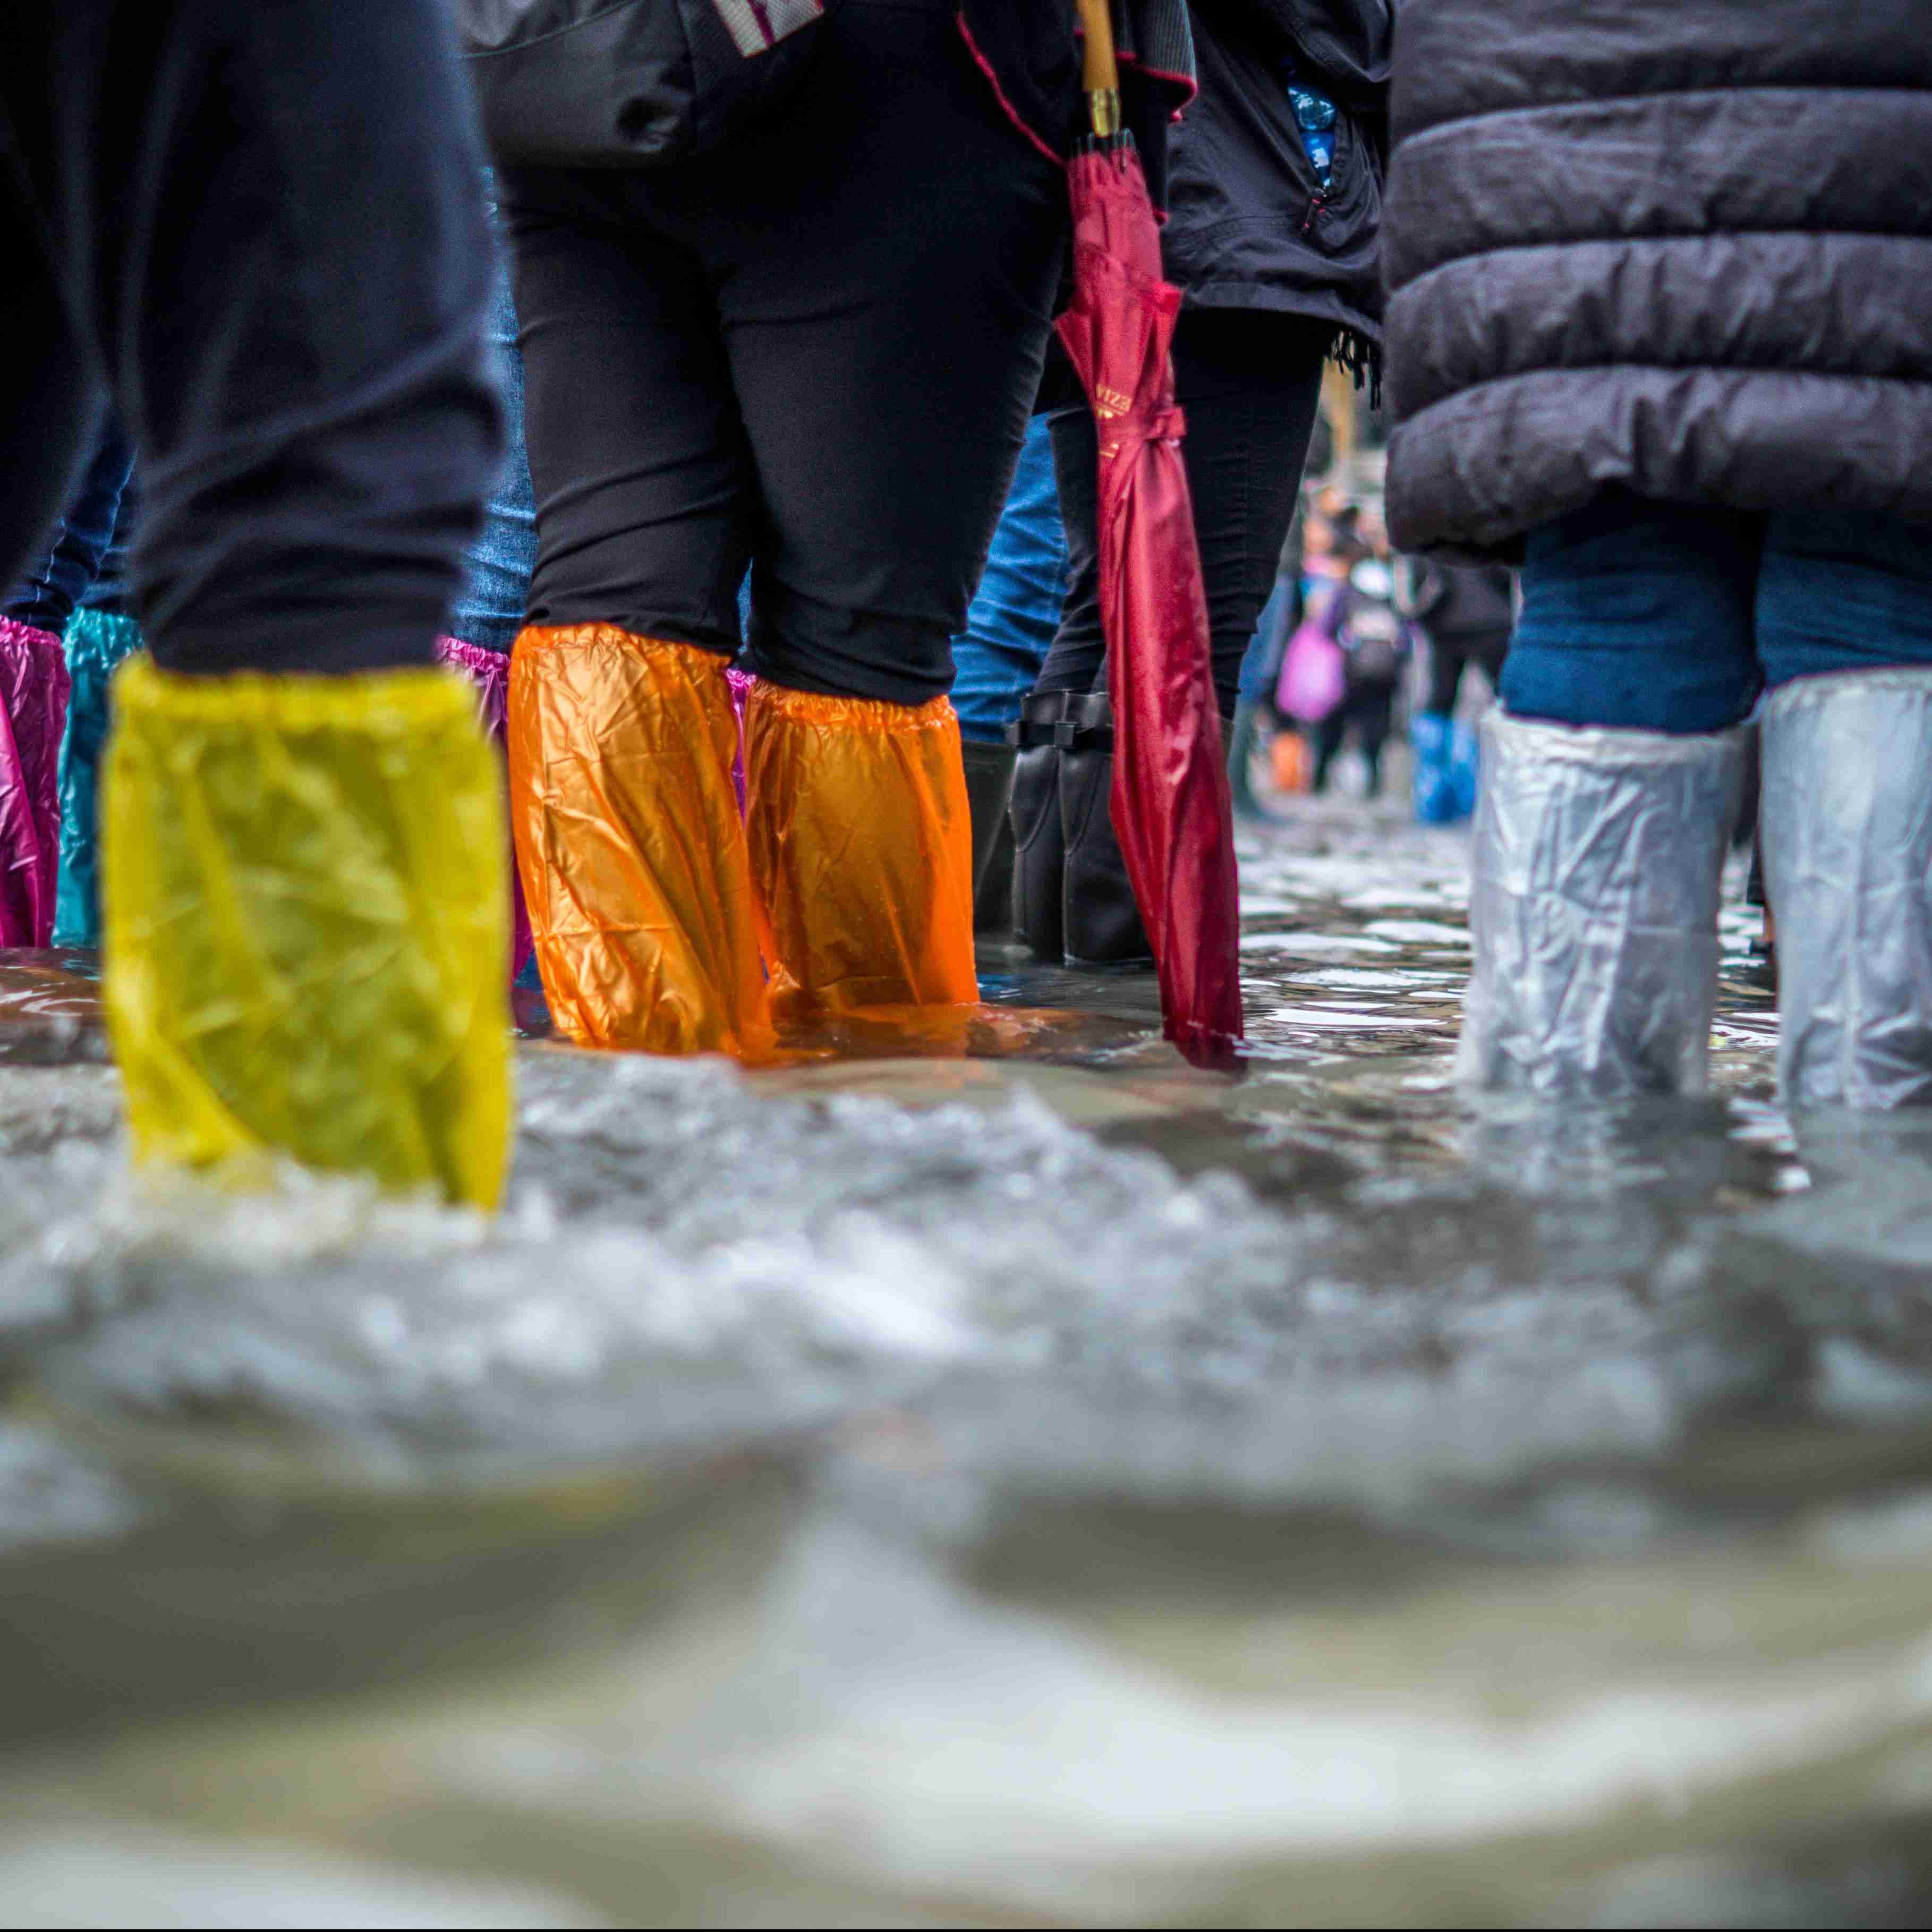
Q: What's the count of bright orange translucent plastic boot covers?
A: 2